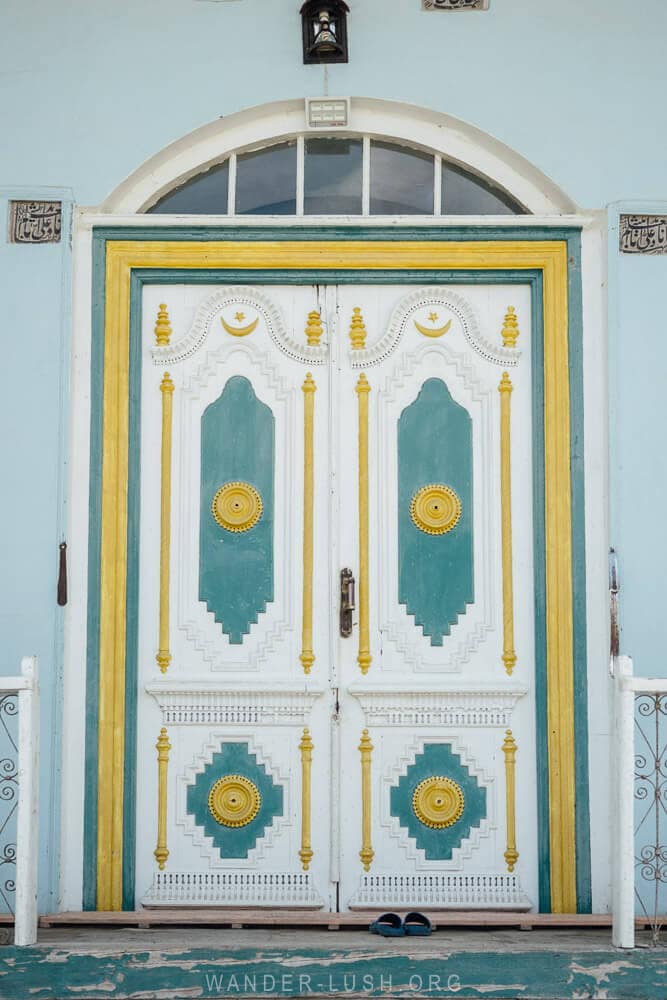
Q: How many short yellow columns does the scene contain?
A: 4